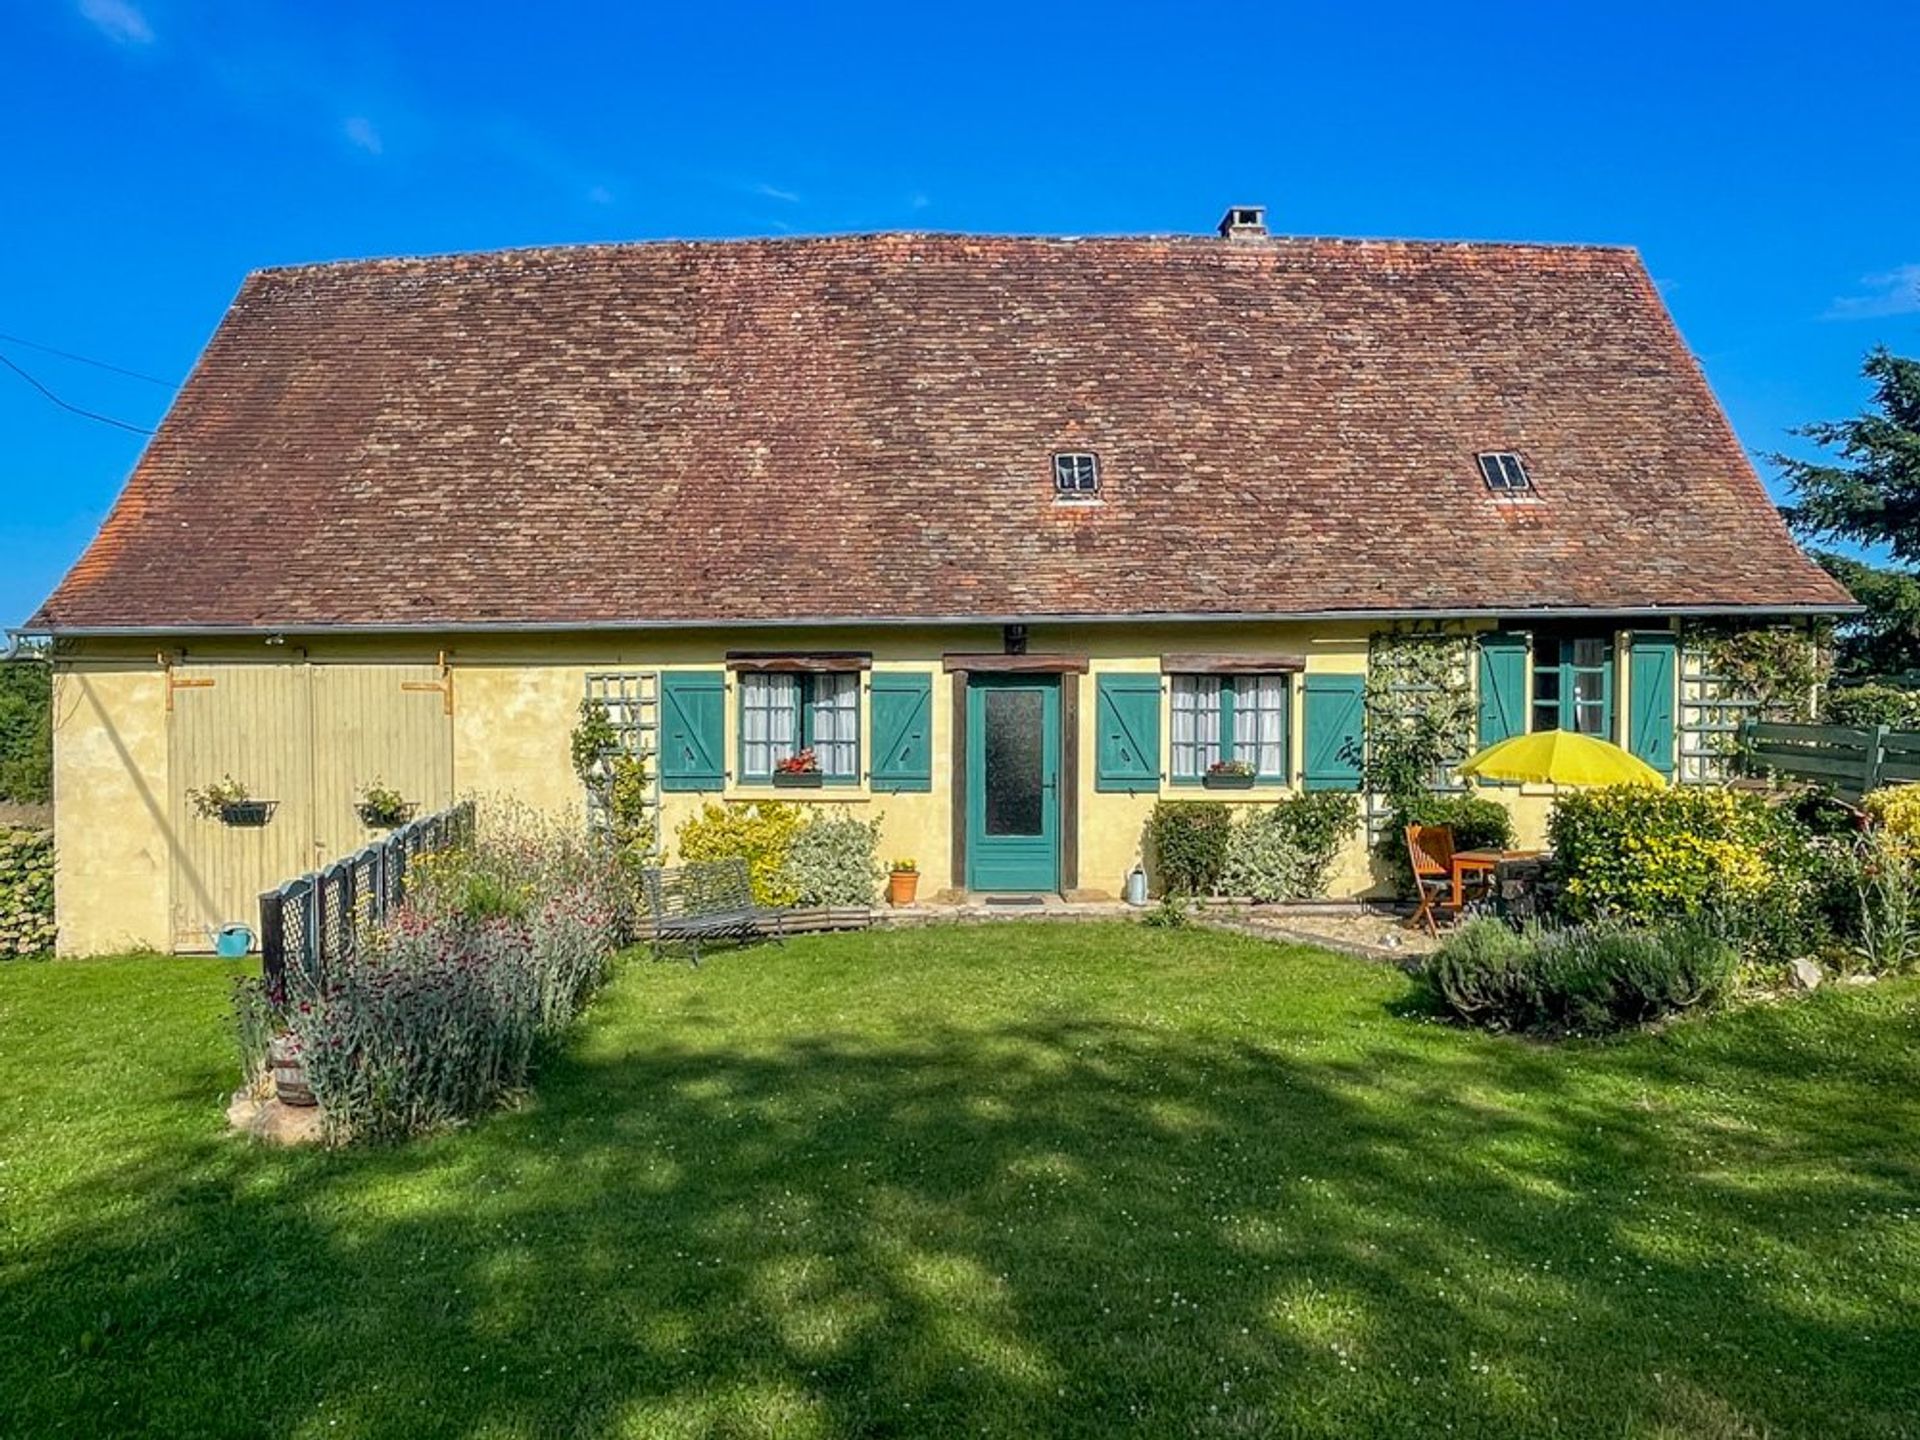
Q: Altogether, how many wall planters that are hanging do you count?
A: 2